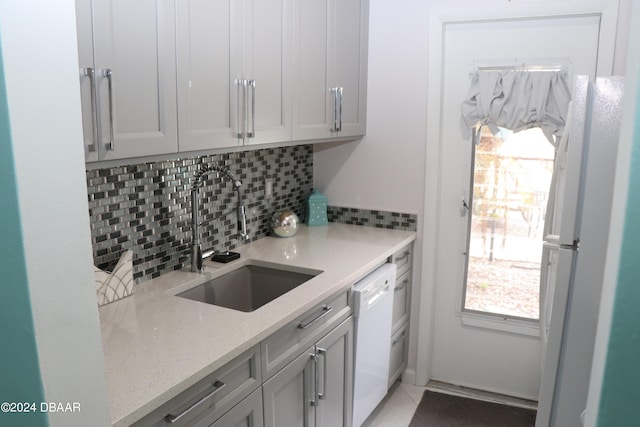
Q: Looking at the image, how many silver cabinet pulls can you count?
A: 13